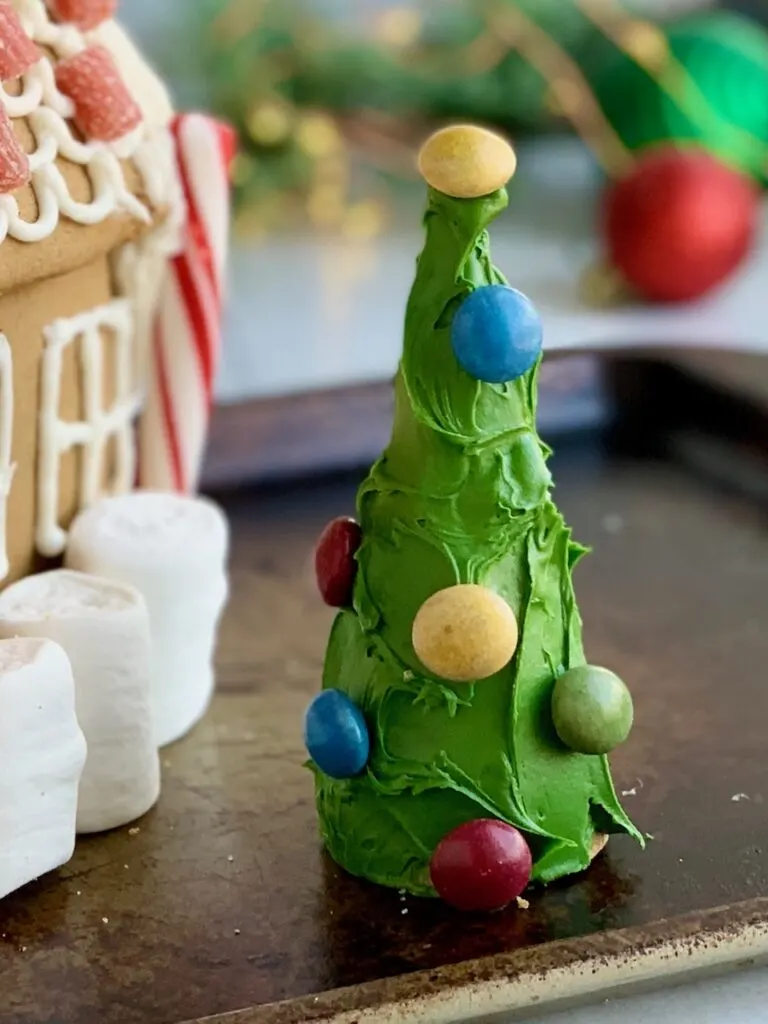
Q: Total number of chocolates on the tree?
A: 7